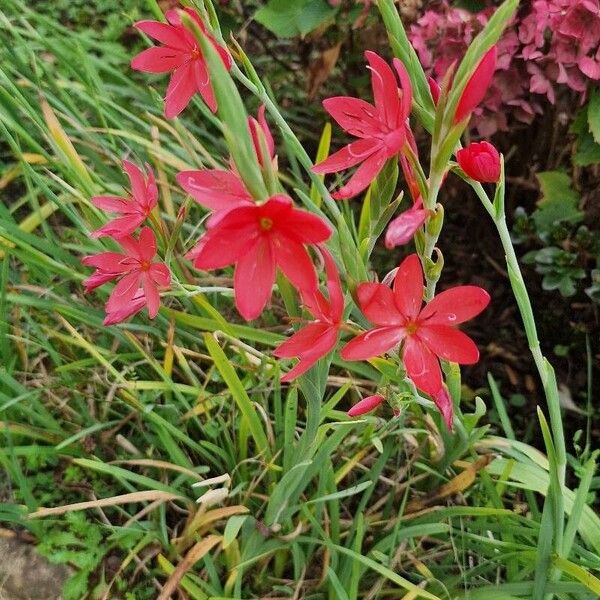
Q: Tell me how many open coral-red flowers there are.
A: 8